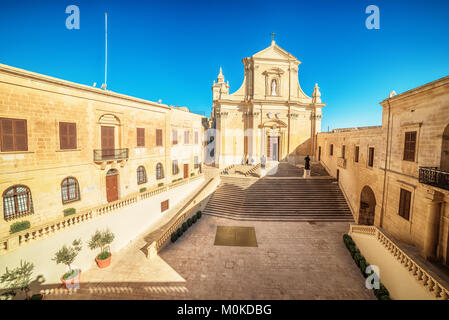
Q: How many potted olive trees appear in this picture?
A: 3